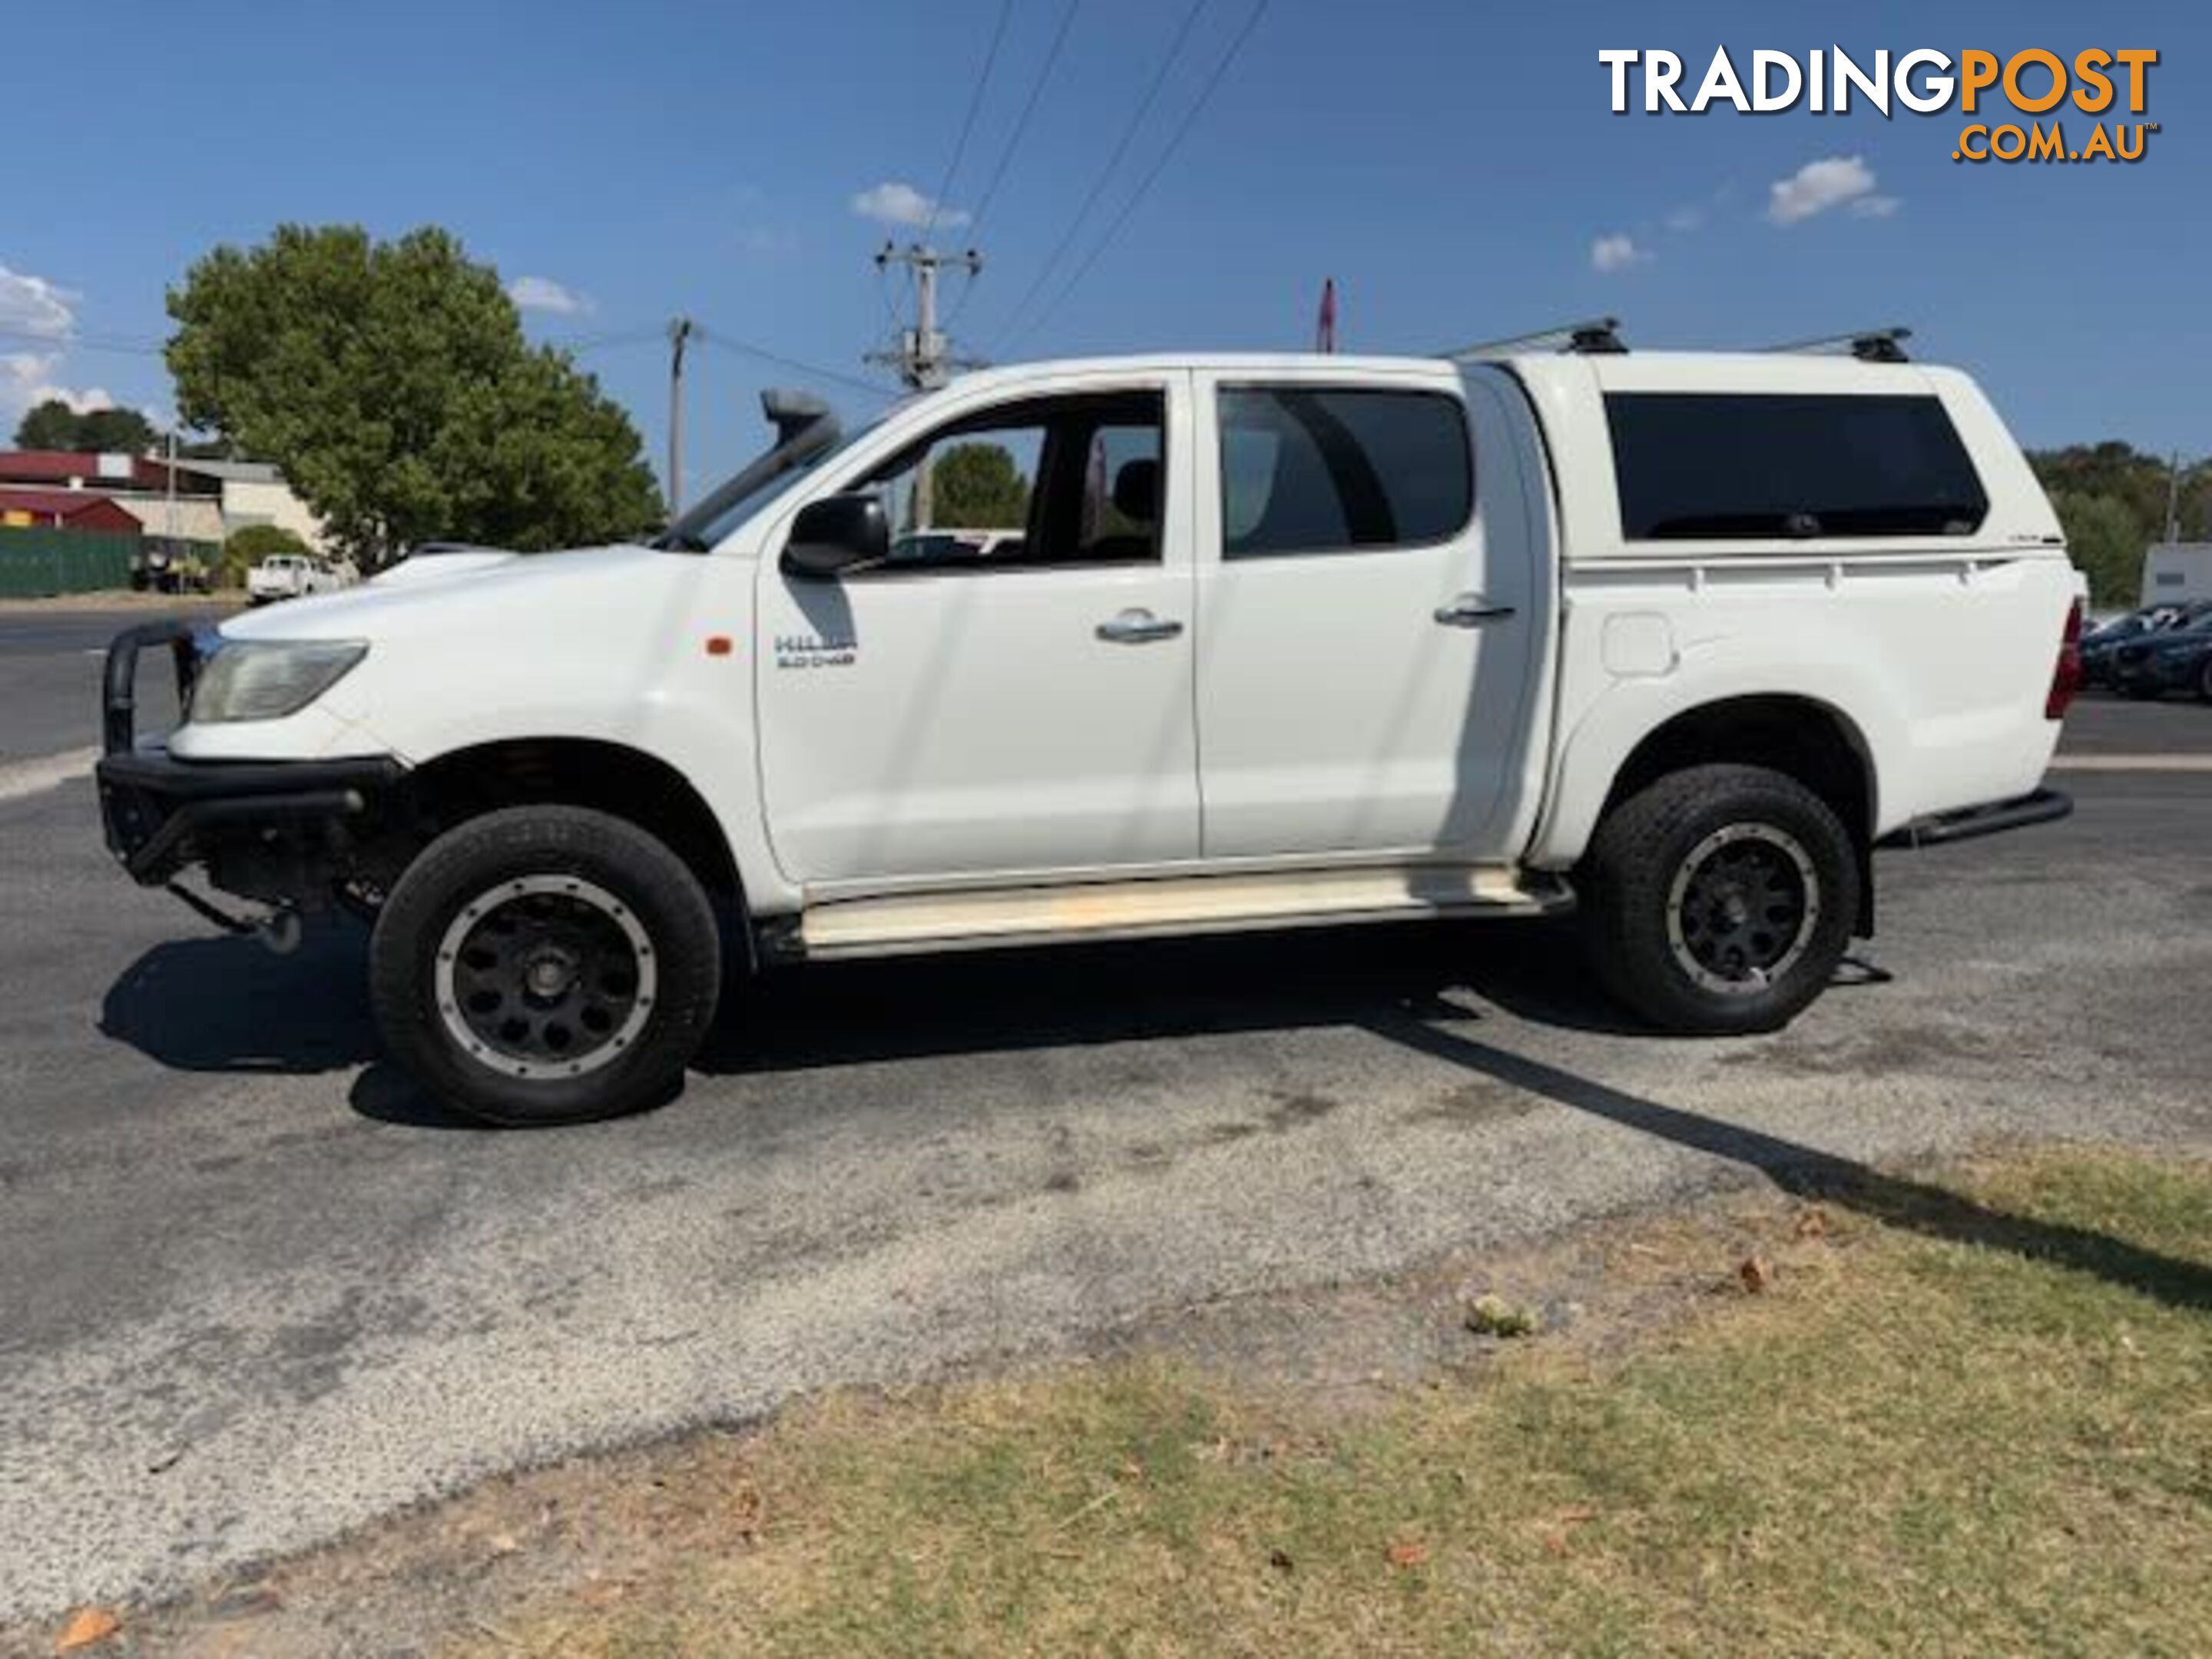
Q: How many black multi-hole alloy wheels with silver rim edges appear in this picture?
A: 2